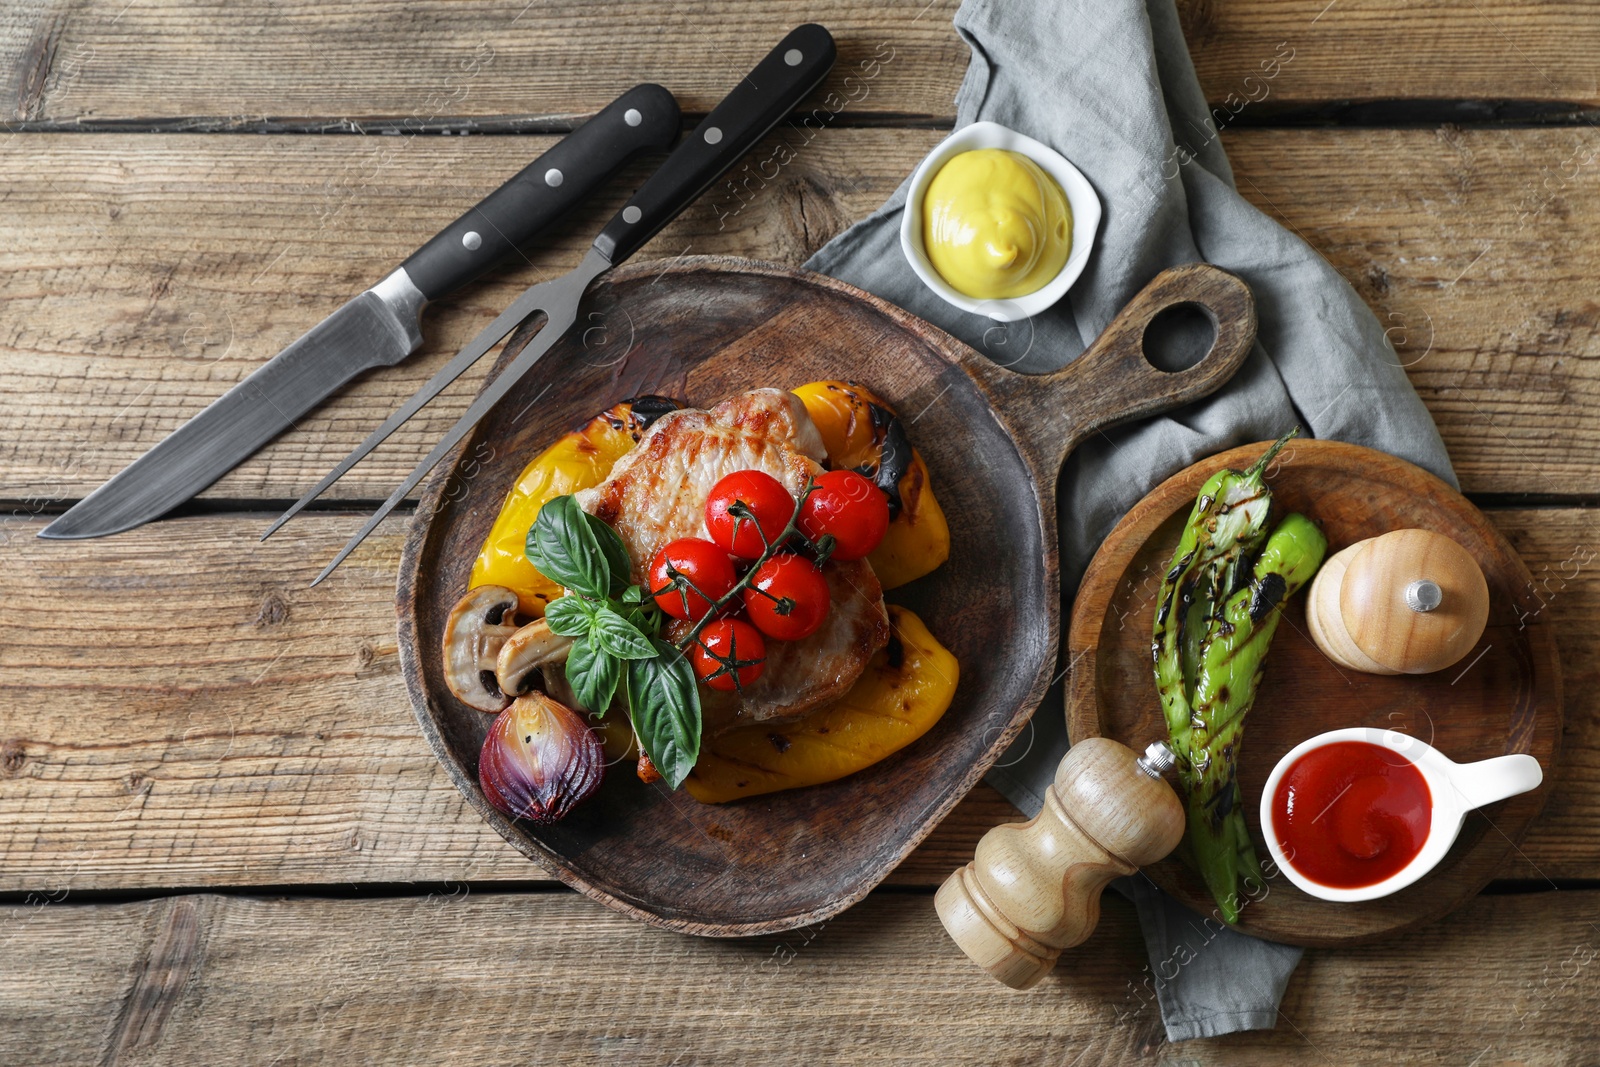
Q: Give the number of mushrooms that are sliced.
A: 2